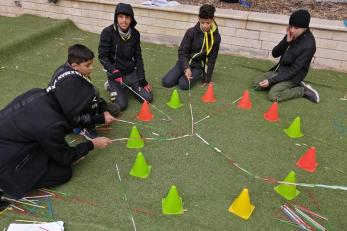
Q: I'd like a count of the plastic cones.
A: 12